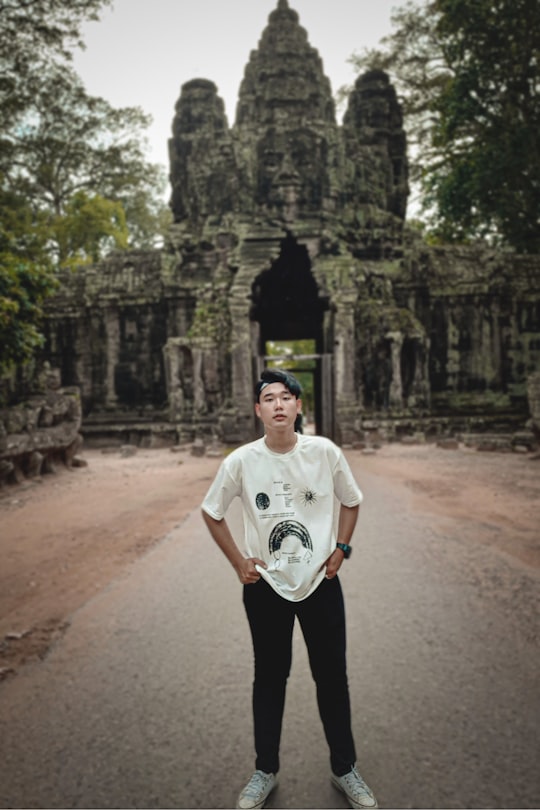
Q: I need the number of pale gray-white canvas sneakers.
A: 2